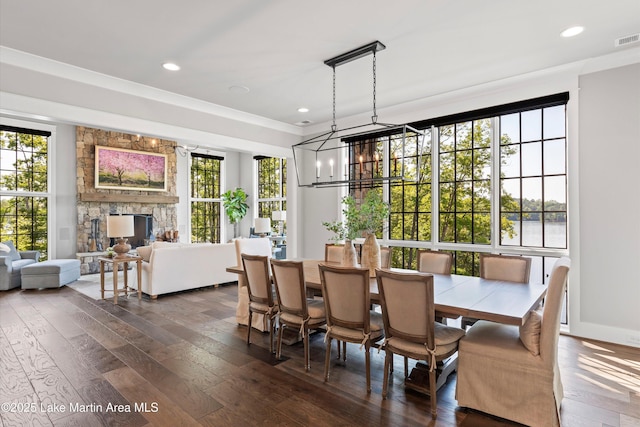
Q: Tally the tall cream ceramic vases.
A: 2